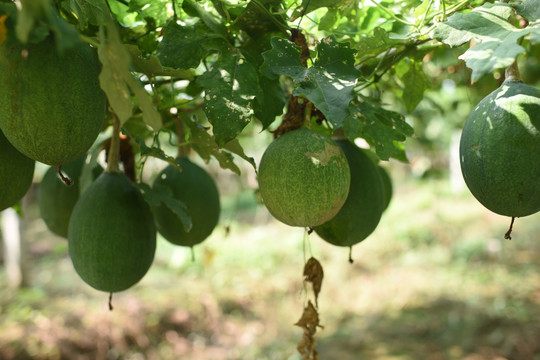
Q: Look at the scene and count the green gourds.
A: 9